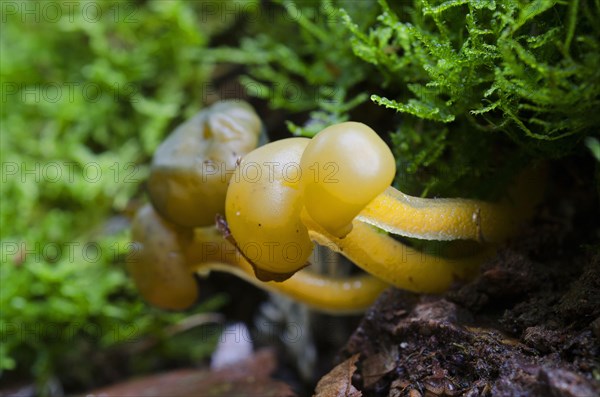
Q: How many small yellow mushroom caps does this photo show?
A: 4